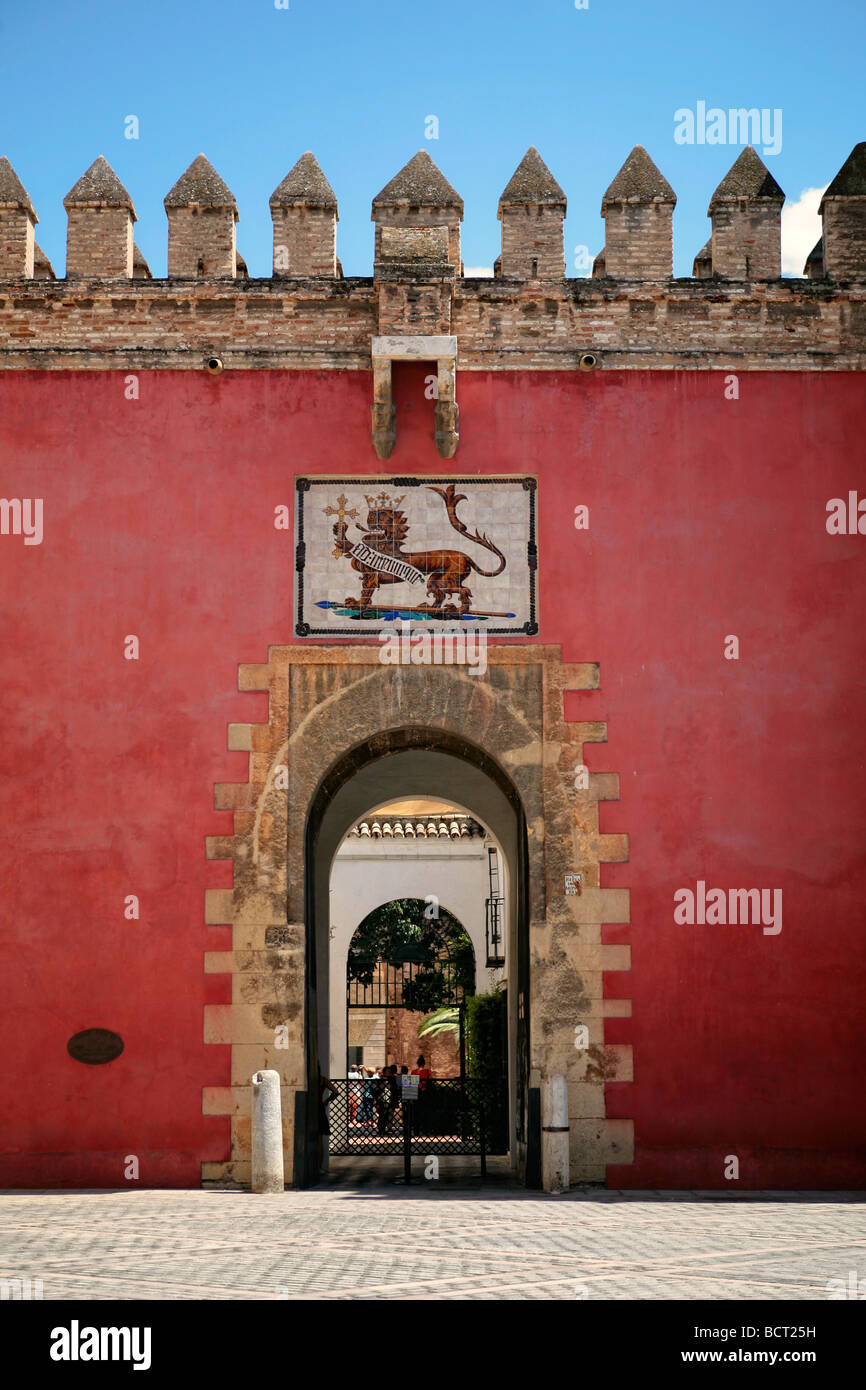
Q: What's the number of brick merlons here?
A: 9